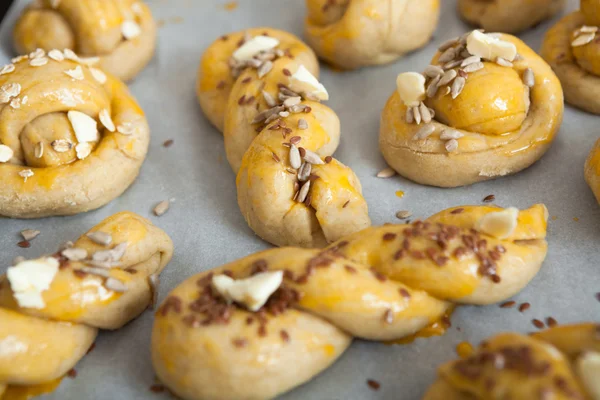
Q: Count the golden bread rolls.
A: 11